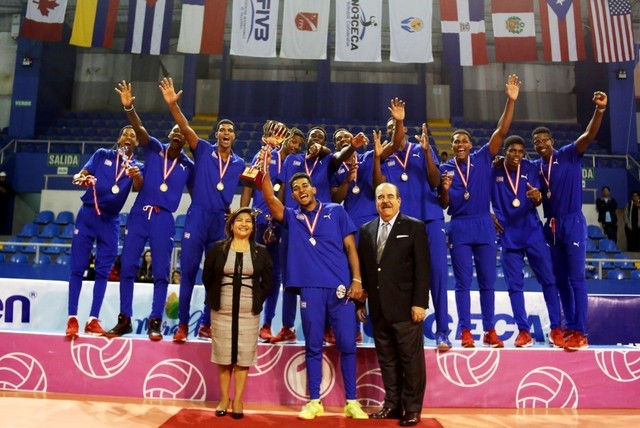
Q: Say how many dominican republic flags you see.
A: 1